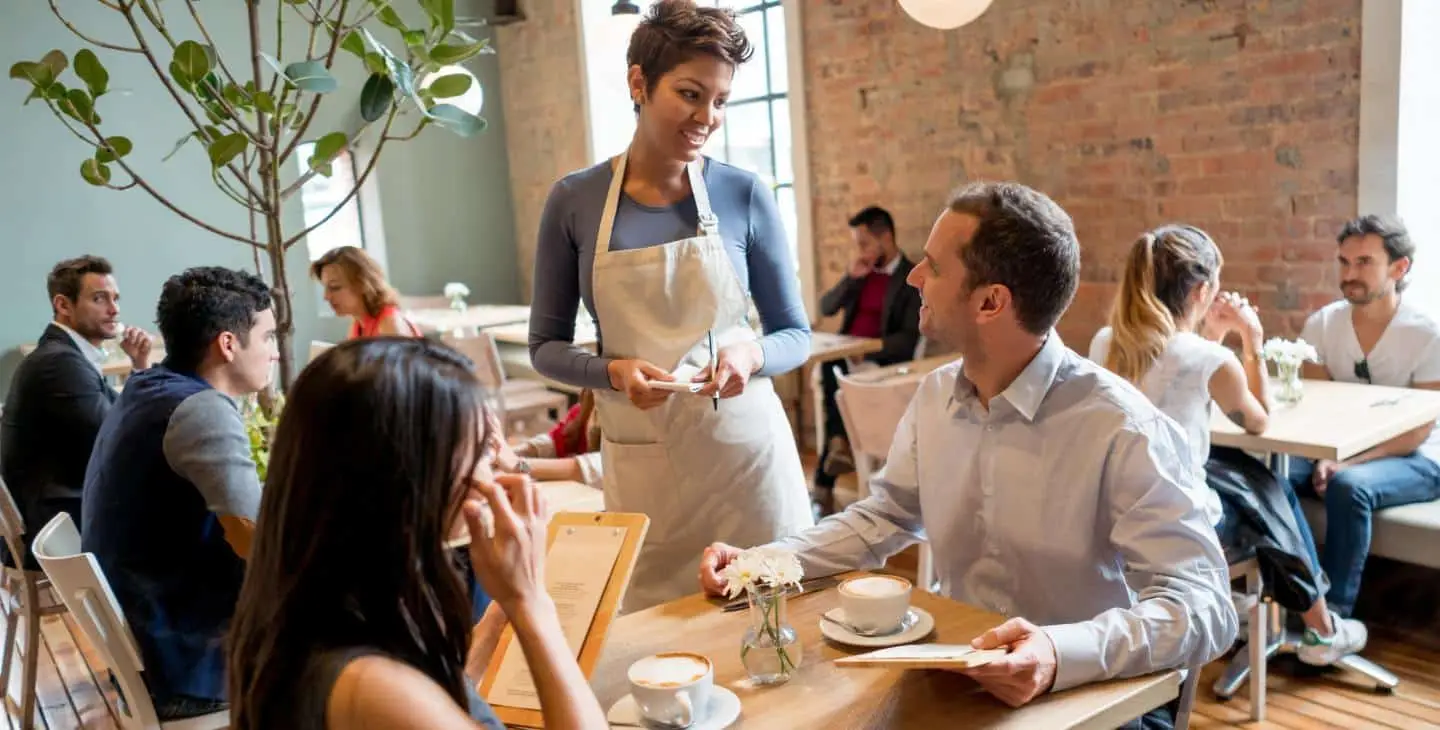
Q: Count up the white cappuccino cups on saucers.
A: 2